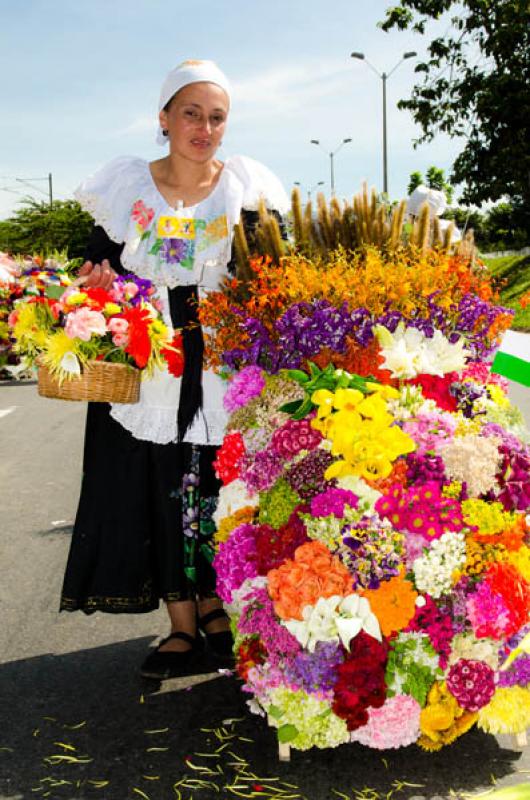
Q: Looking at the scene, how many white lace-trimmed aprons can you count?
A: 1